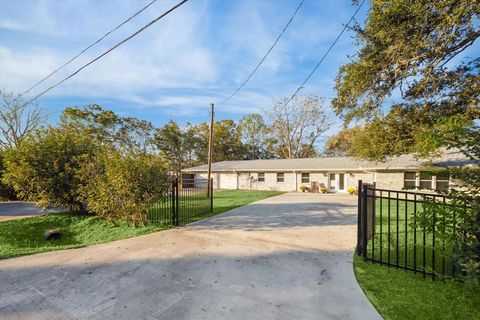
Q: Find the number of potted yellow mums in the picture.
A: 3